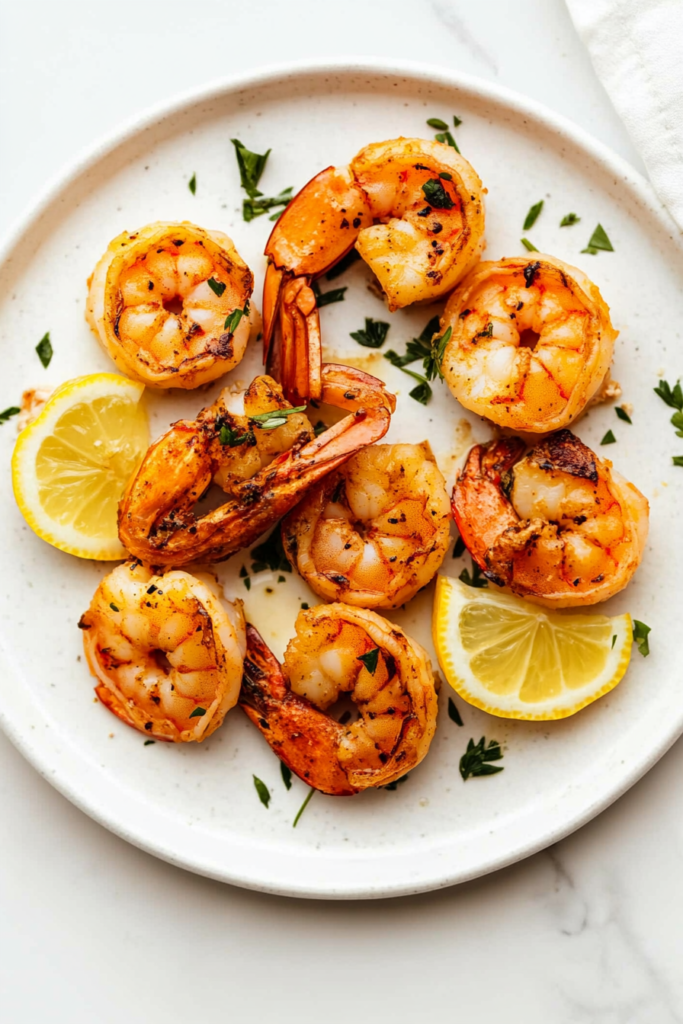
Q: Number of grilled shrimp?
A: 8